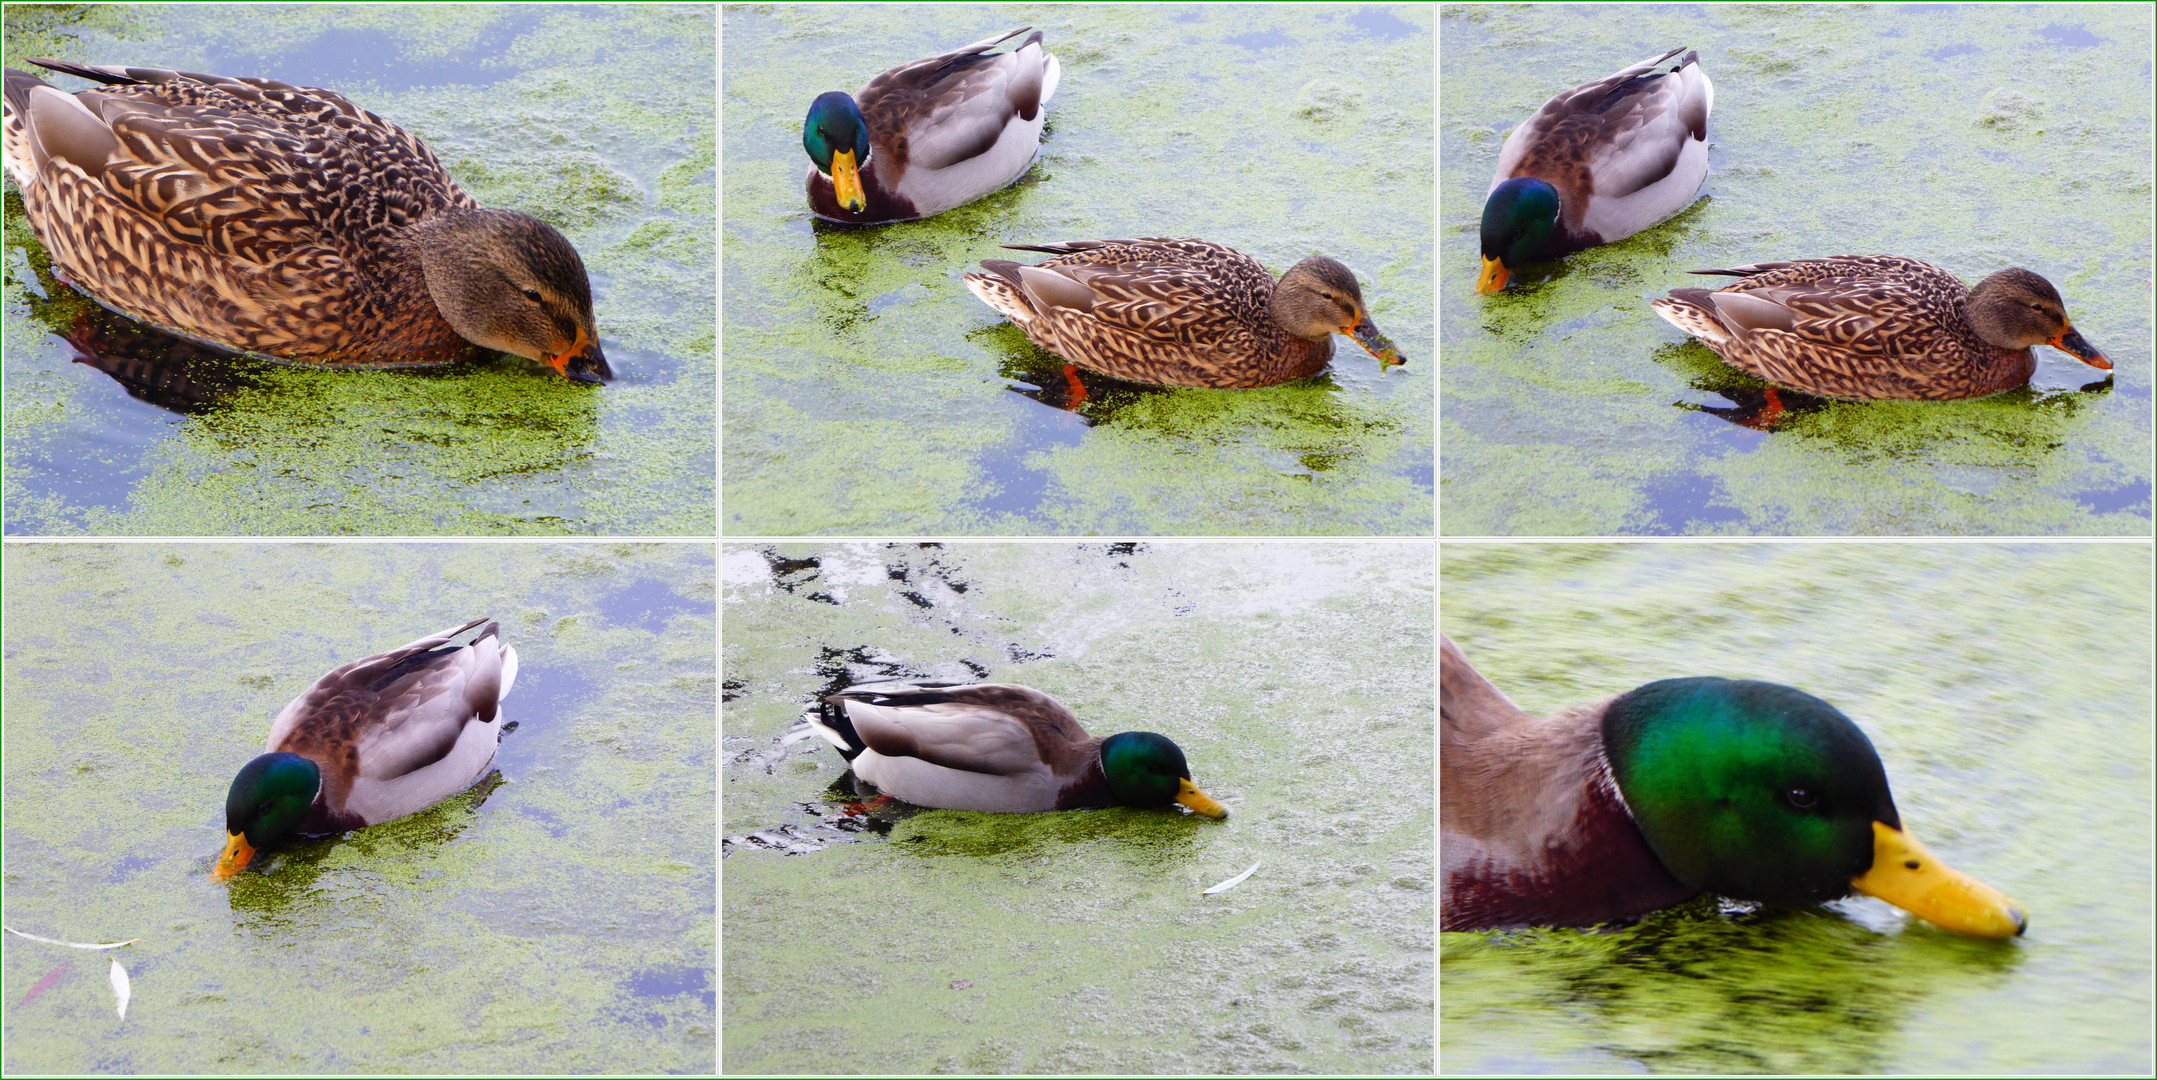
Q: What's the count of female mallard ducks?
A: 3